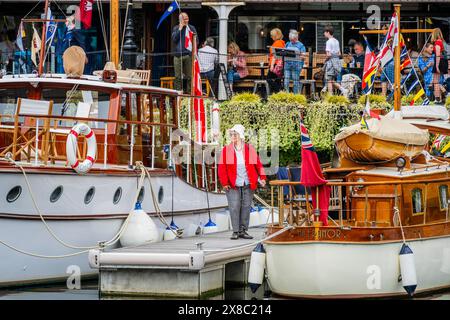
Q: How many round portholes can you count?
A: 6